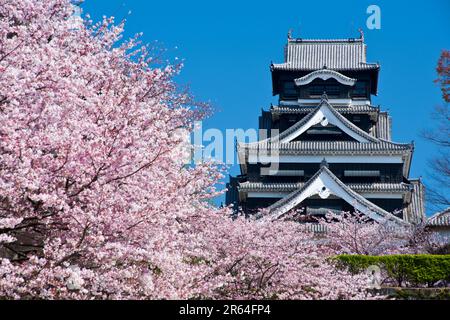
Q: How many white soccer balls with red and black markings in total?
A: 0